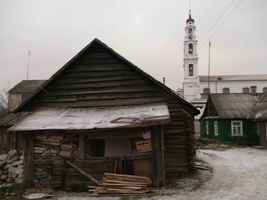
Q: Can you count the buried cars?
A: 0